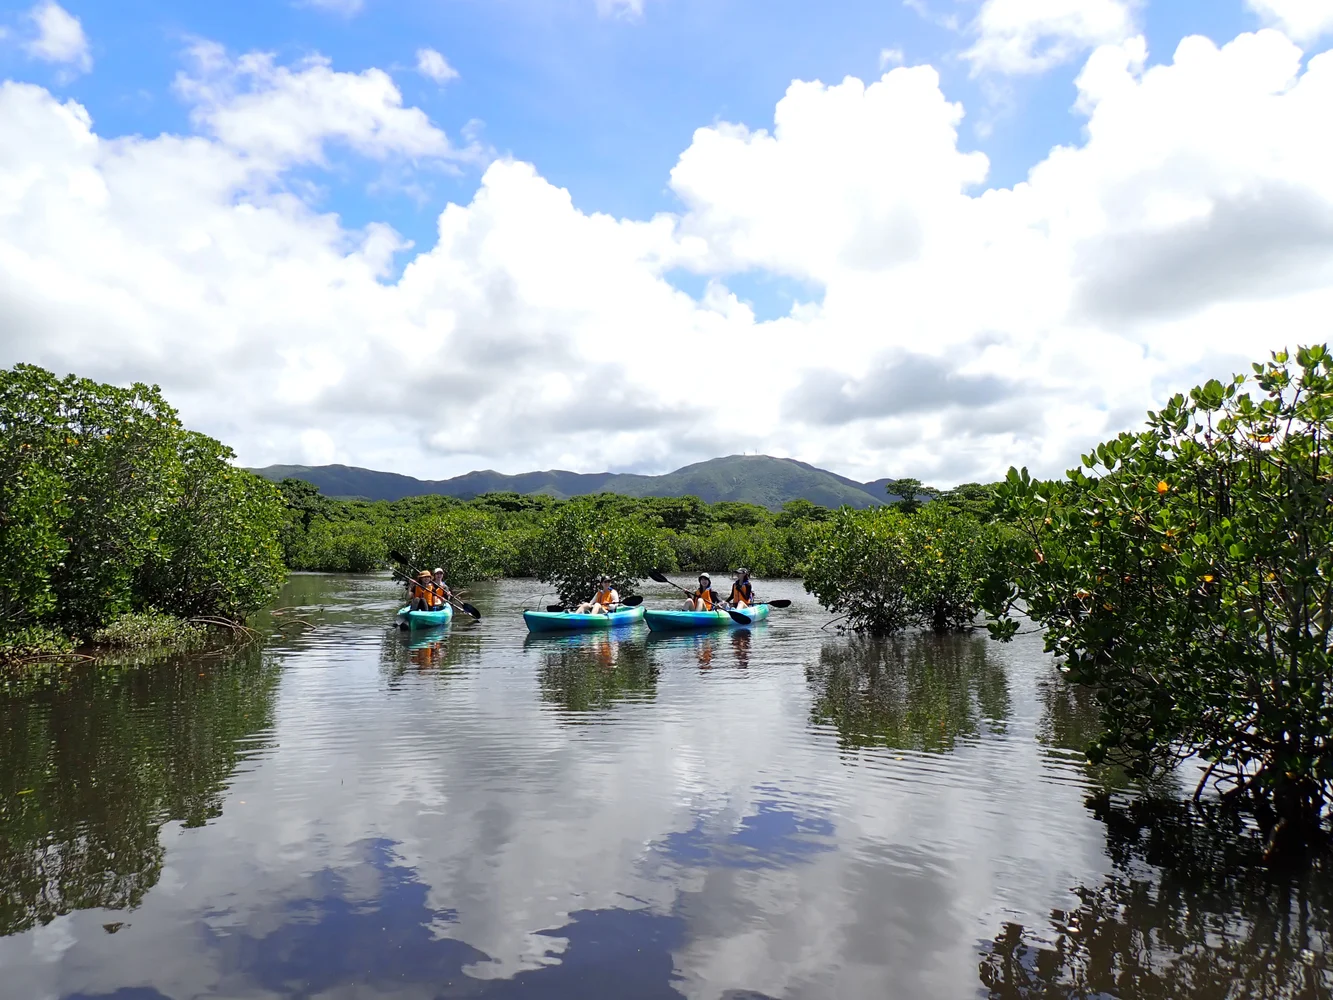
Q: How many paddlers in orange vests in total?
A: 5